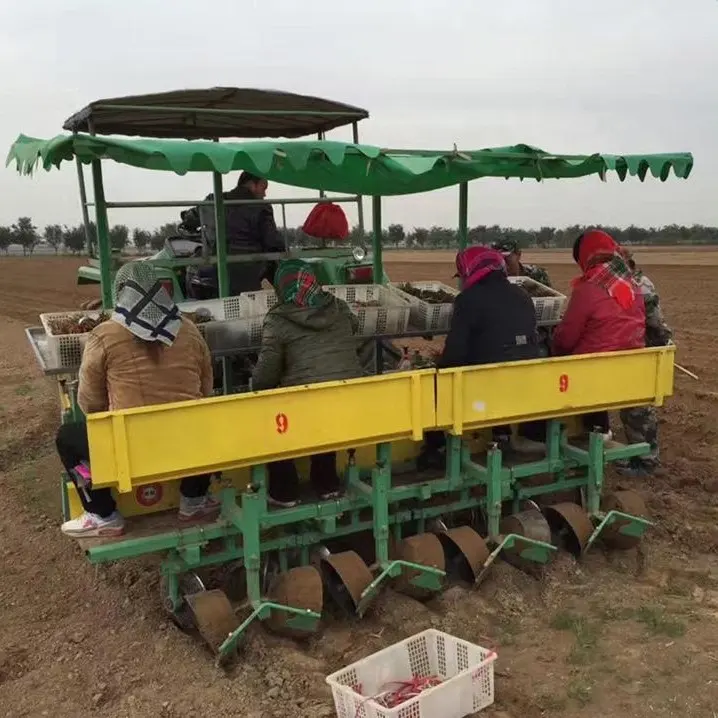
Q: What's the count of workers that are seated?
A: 4